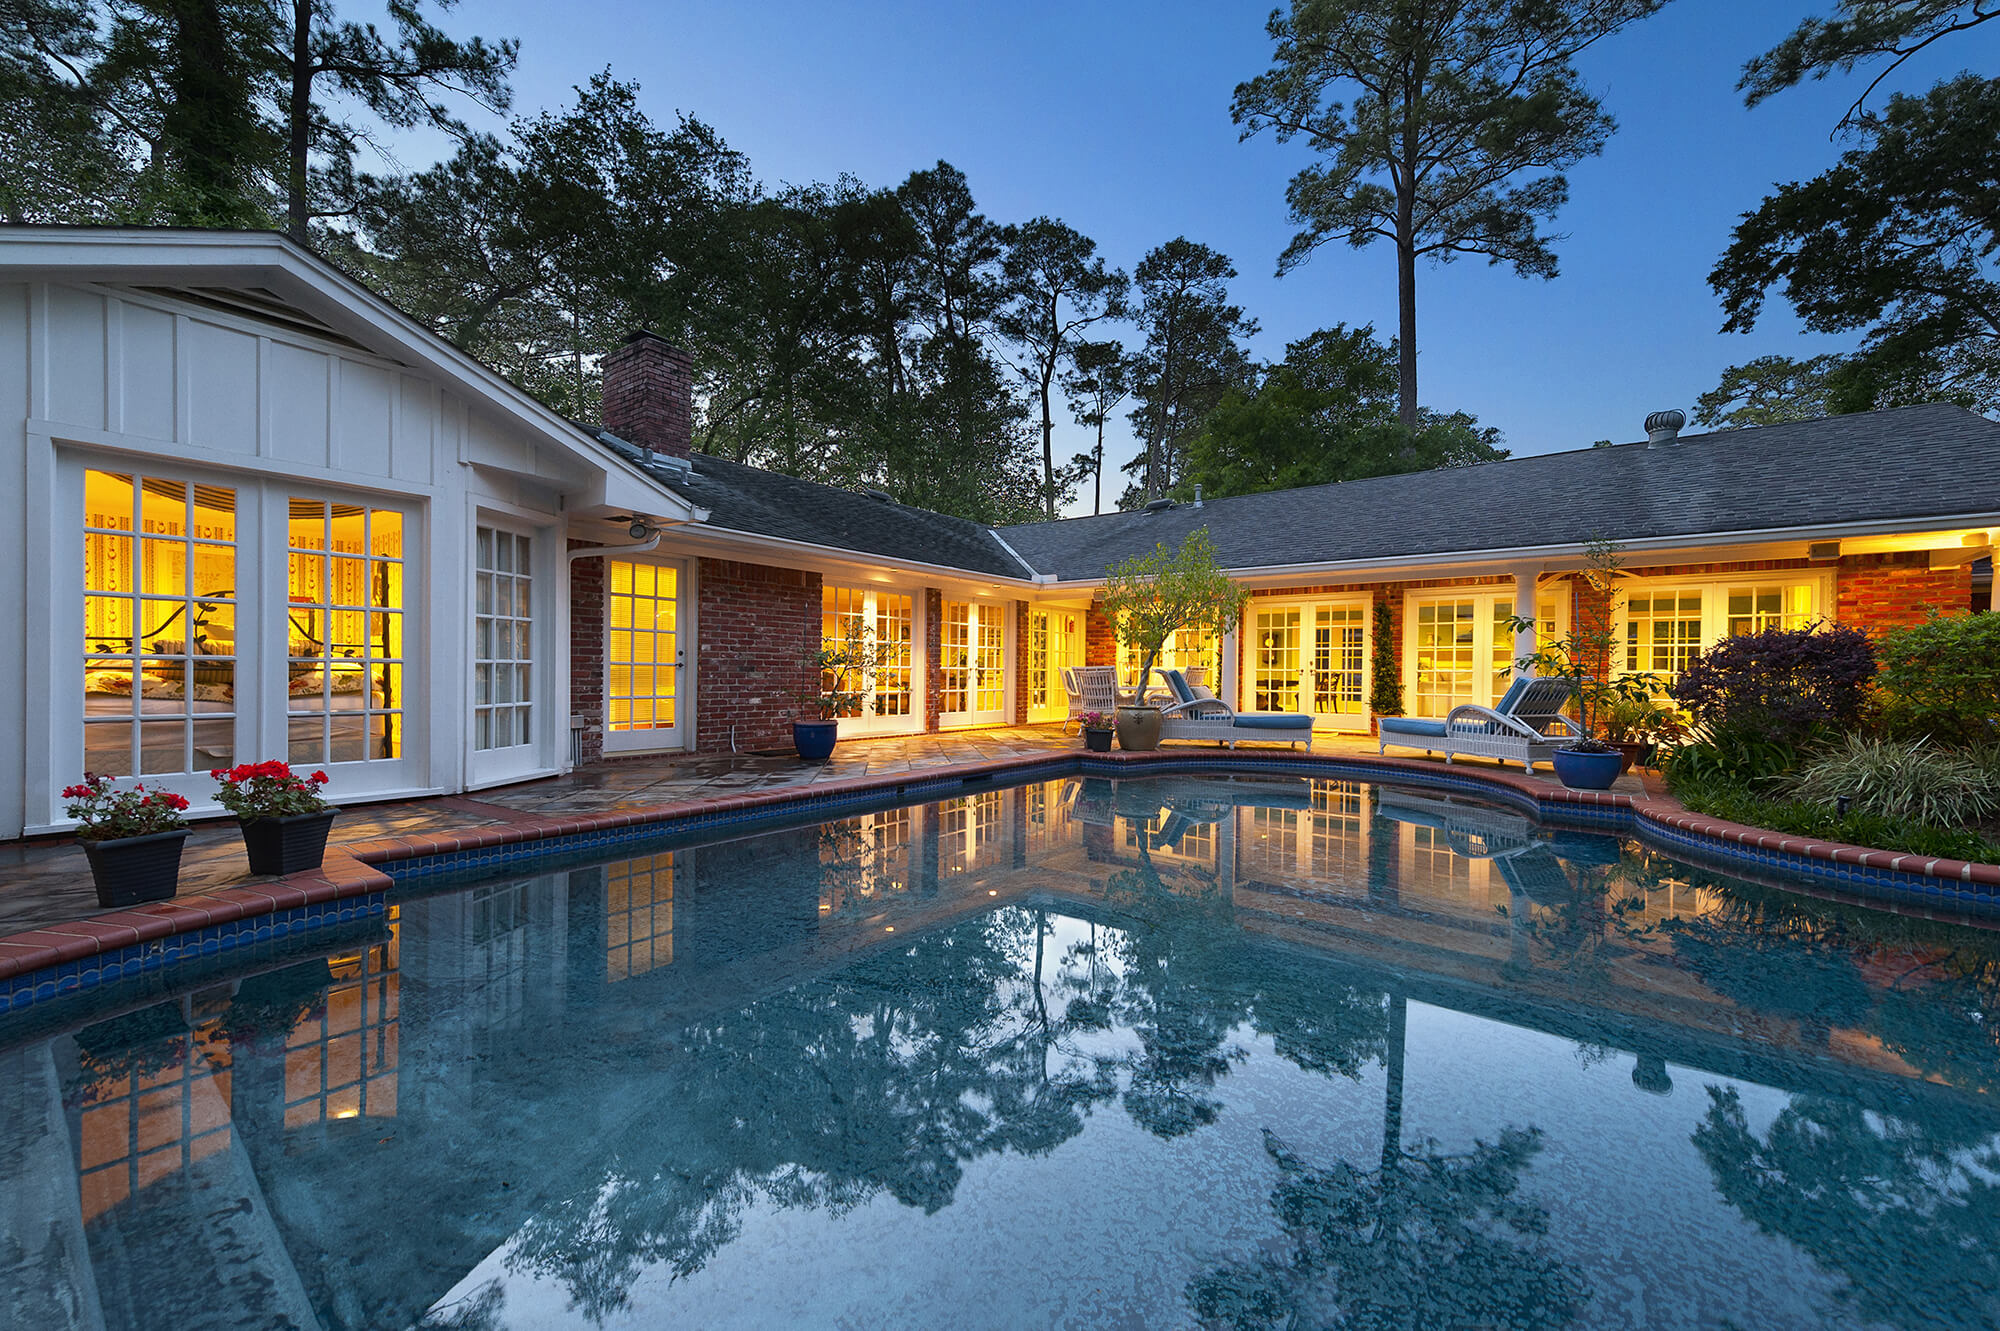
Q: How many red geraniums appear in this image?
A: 2